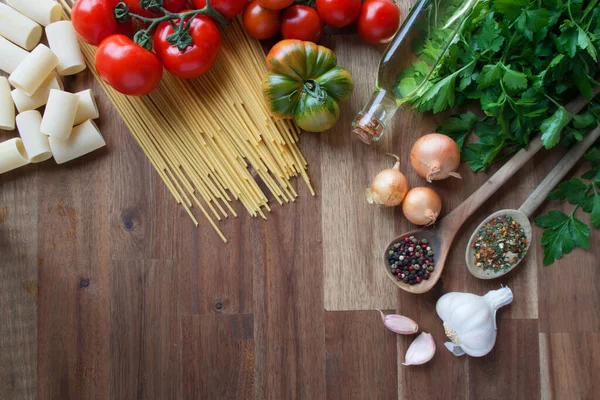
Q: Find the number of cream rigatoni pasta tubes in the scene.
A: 12